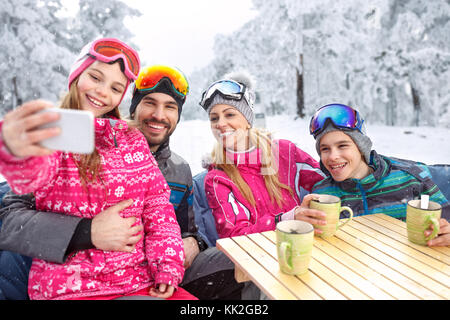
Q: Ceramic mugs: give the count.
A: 3